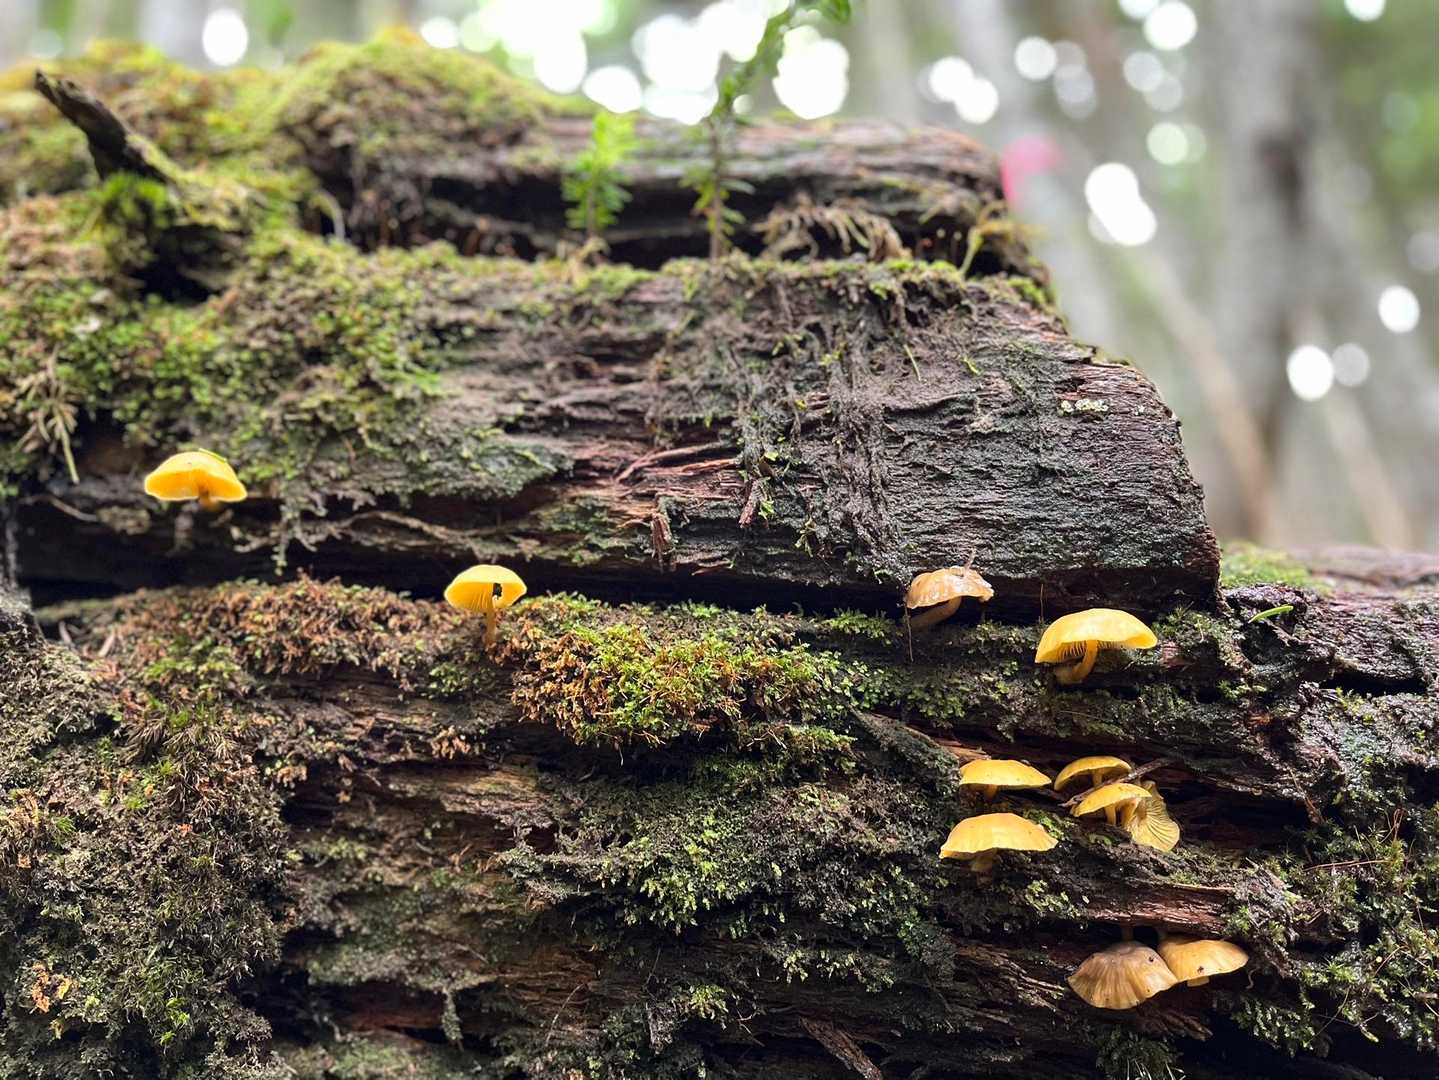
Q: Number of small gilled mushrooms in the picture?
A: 11